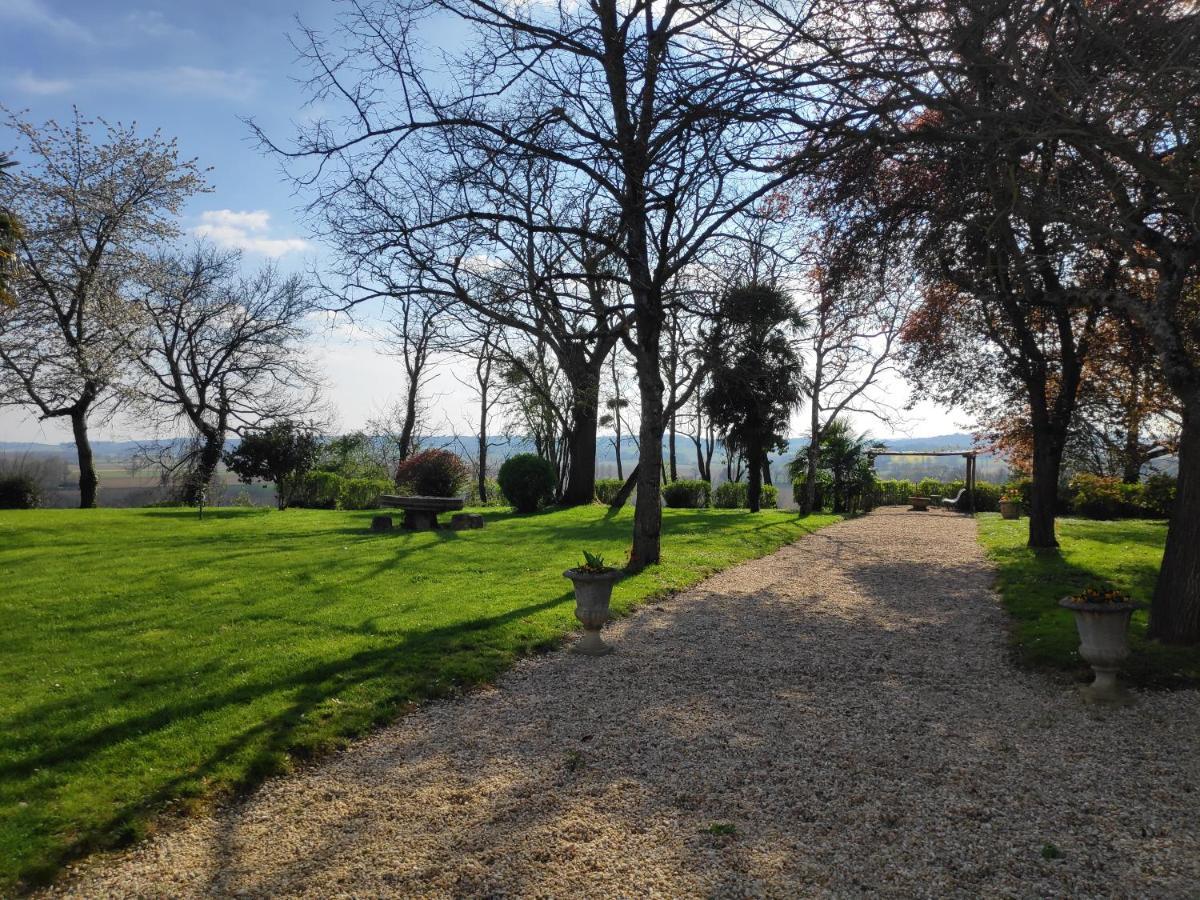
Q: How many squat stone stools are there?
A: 2